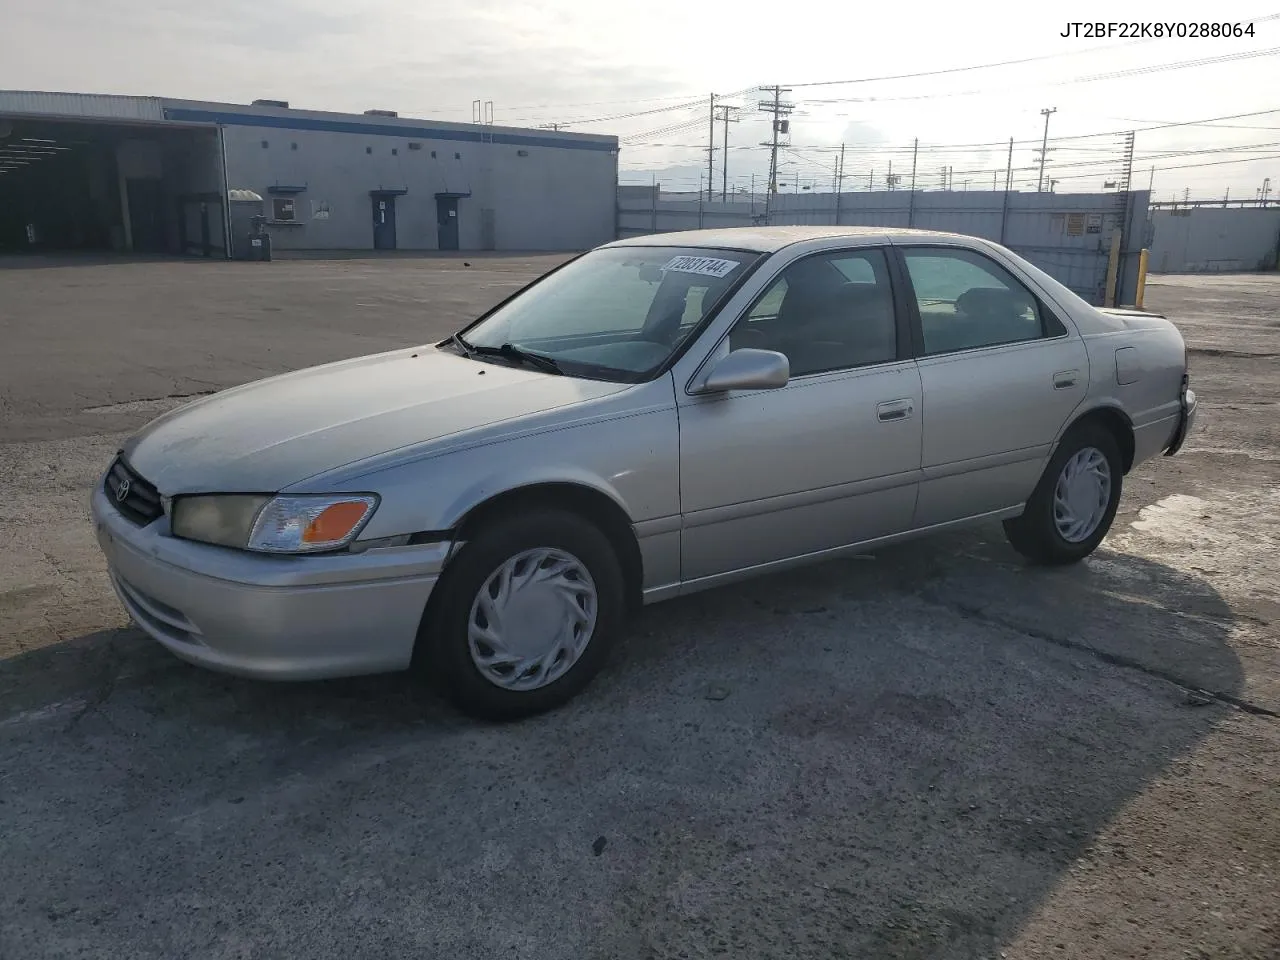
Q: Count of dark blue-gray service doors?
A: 2